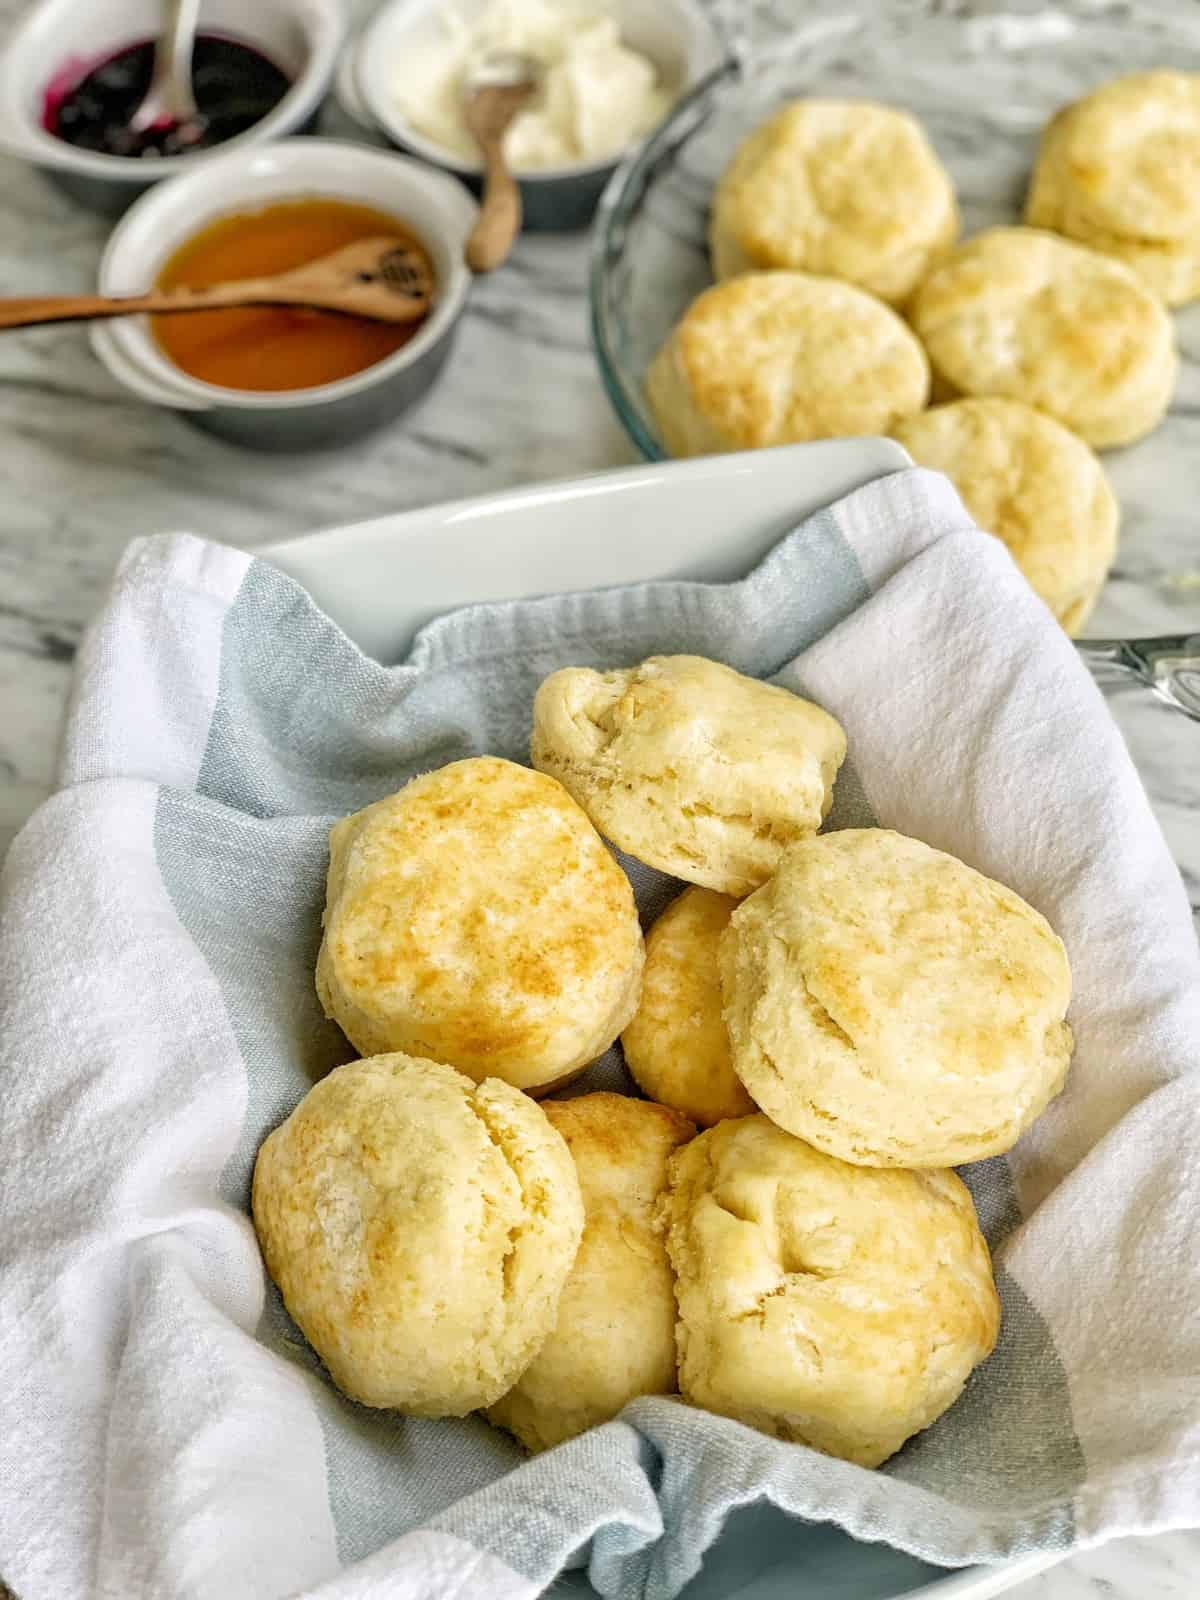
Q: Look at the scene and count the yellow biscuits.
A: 12